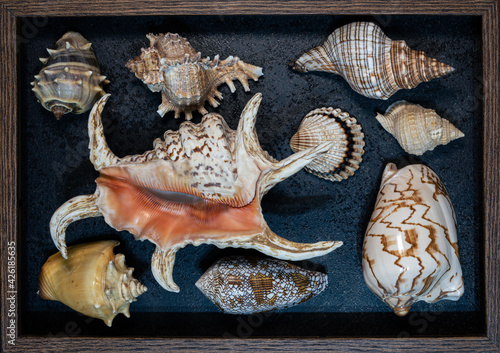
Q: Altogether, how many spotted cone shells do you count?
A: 1